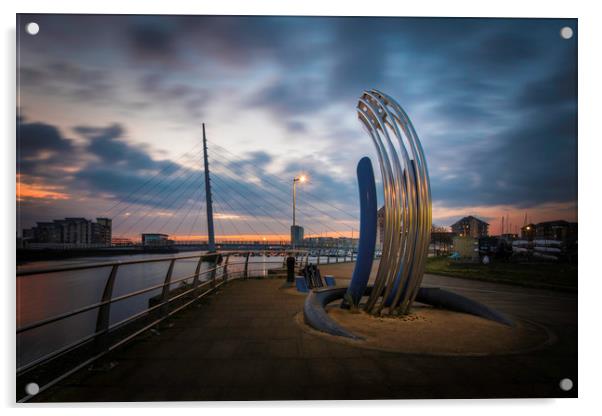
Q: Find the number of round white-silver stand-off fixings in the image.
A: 4